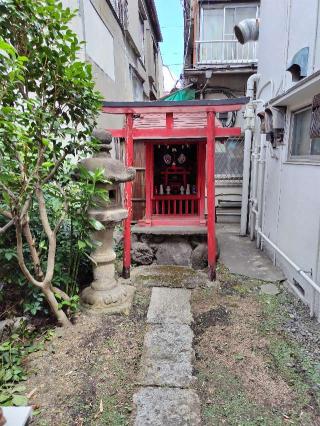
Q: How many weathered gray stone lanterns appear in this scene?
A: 1